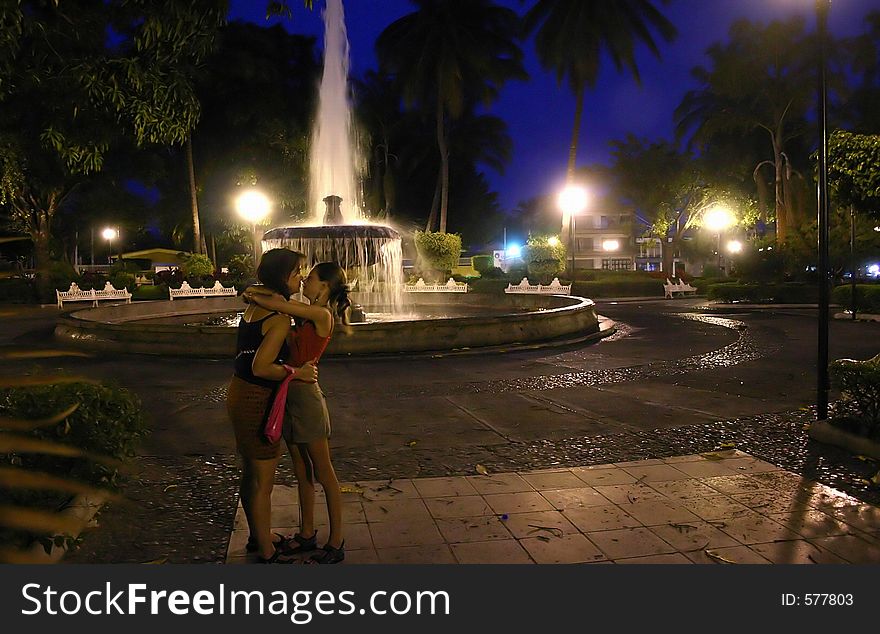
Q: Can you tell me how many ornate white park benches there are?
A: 5